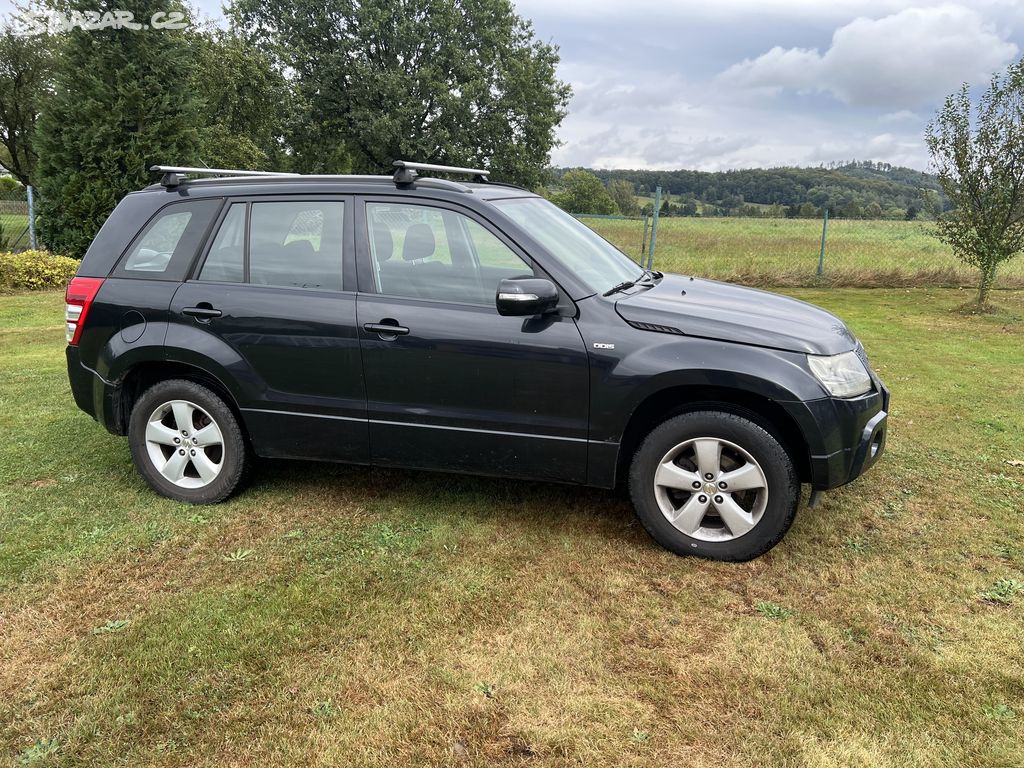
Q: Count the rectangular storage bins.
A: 0